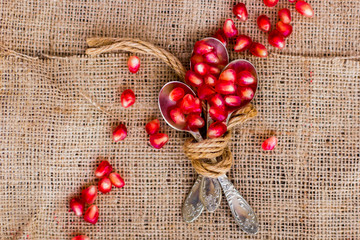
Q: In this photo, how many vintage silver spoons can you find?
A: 3